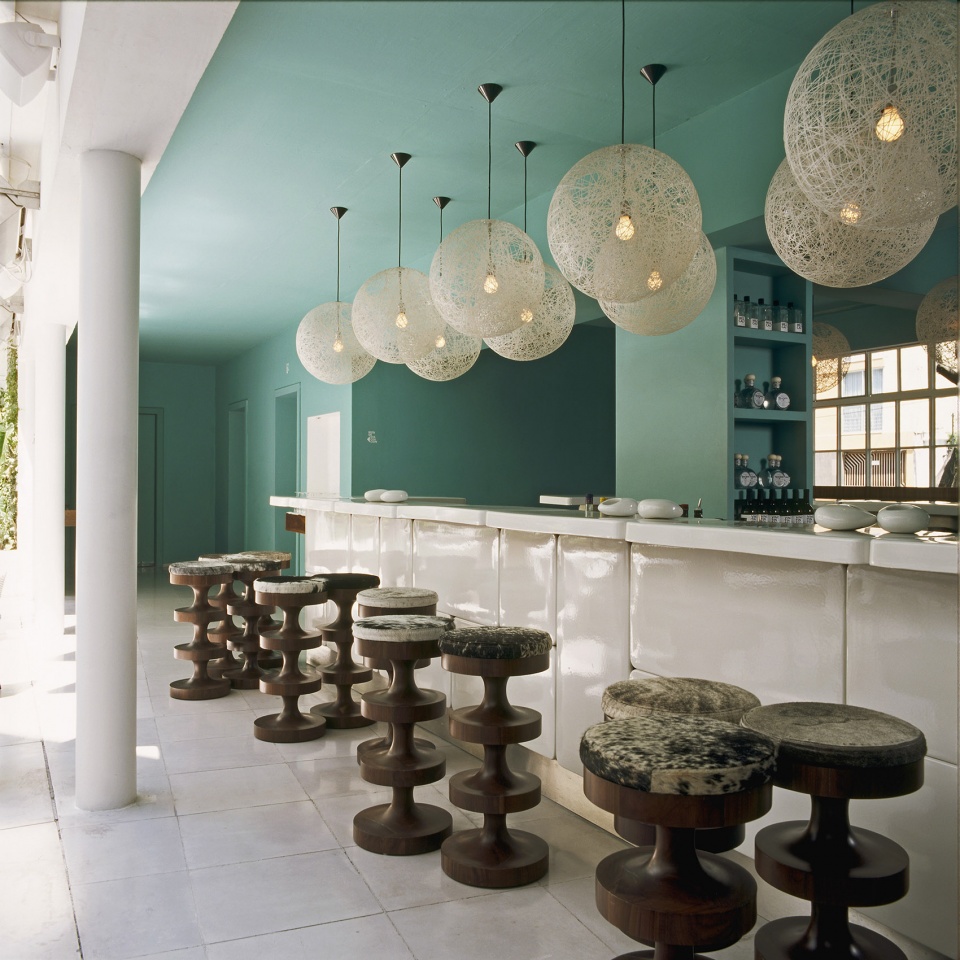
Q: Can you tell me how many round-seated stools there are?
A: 12